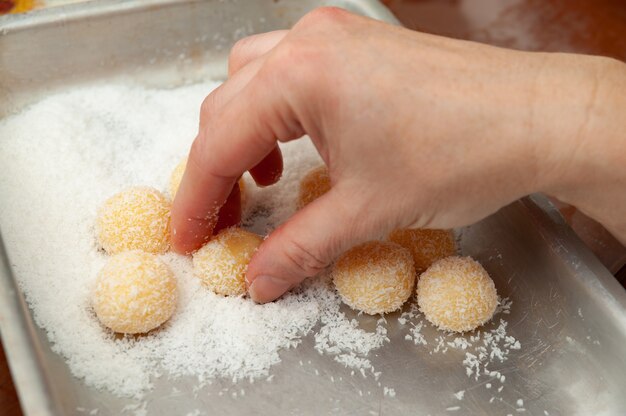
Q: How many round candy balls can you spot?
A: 8